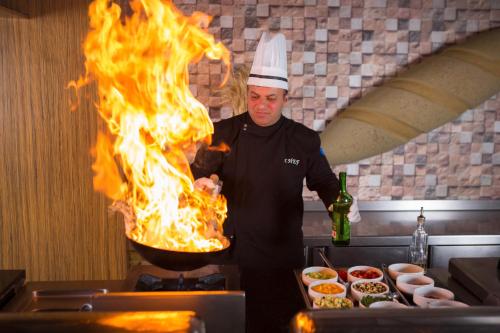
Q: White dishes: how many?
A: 11